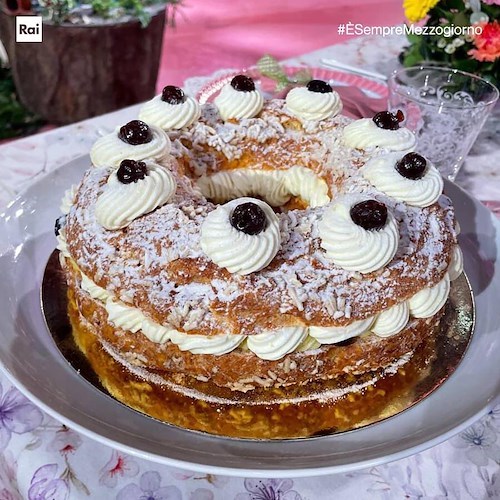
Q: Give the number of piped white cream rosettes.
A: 9